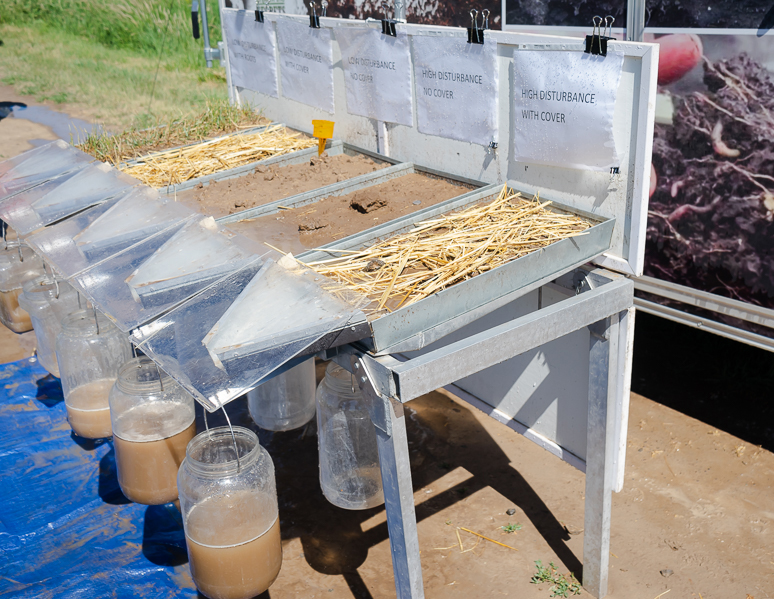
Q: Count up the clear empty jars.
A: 2